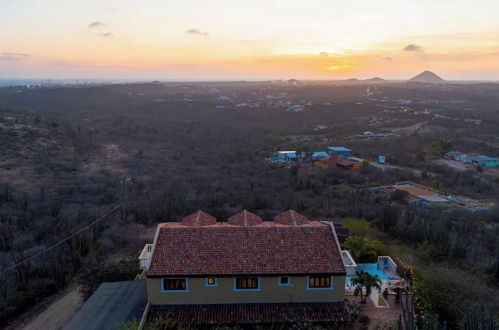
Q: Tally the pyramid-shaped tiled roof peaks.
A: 3